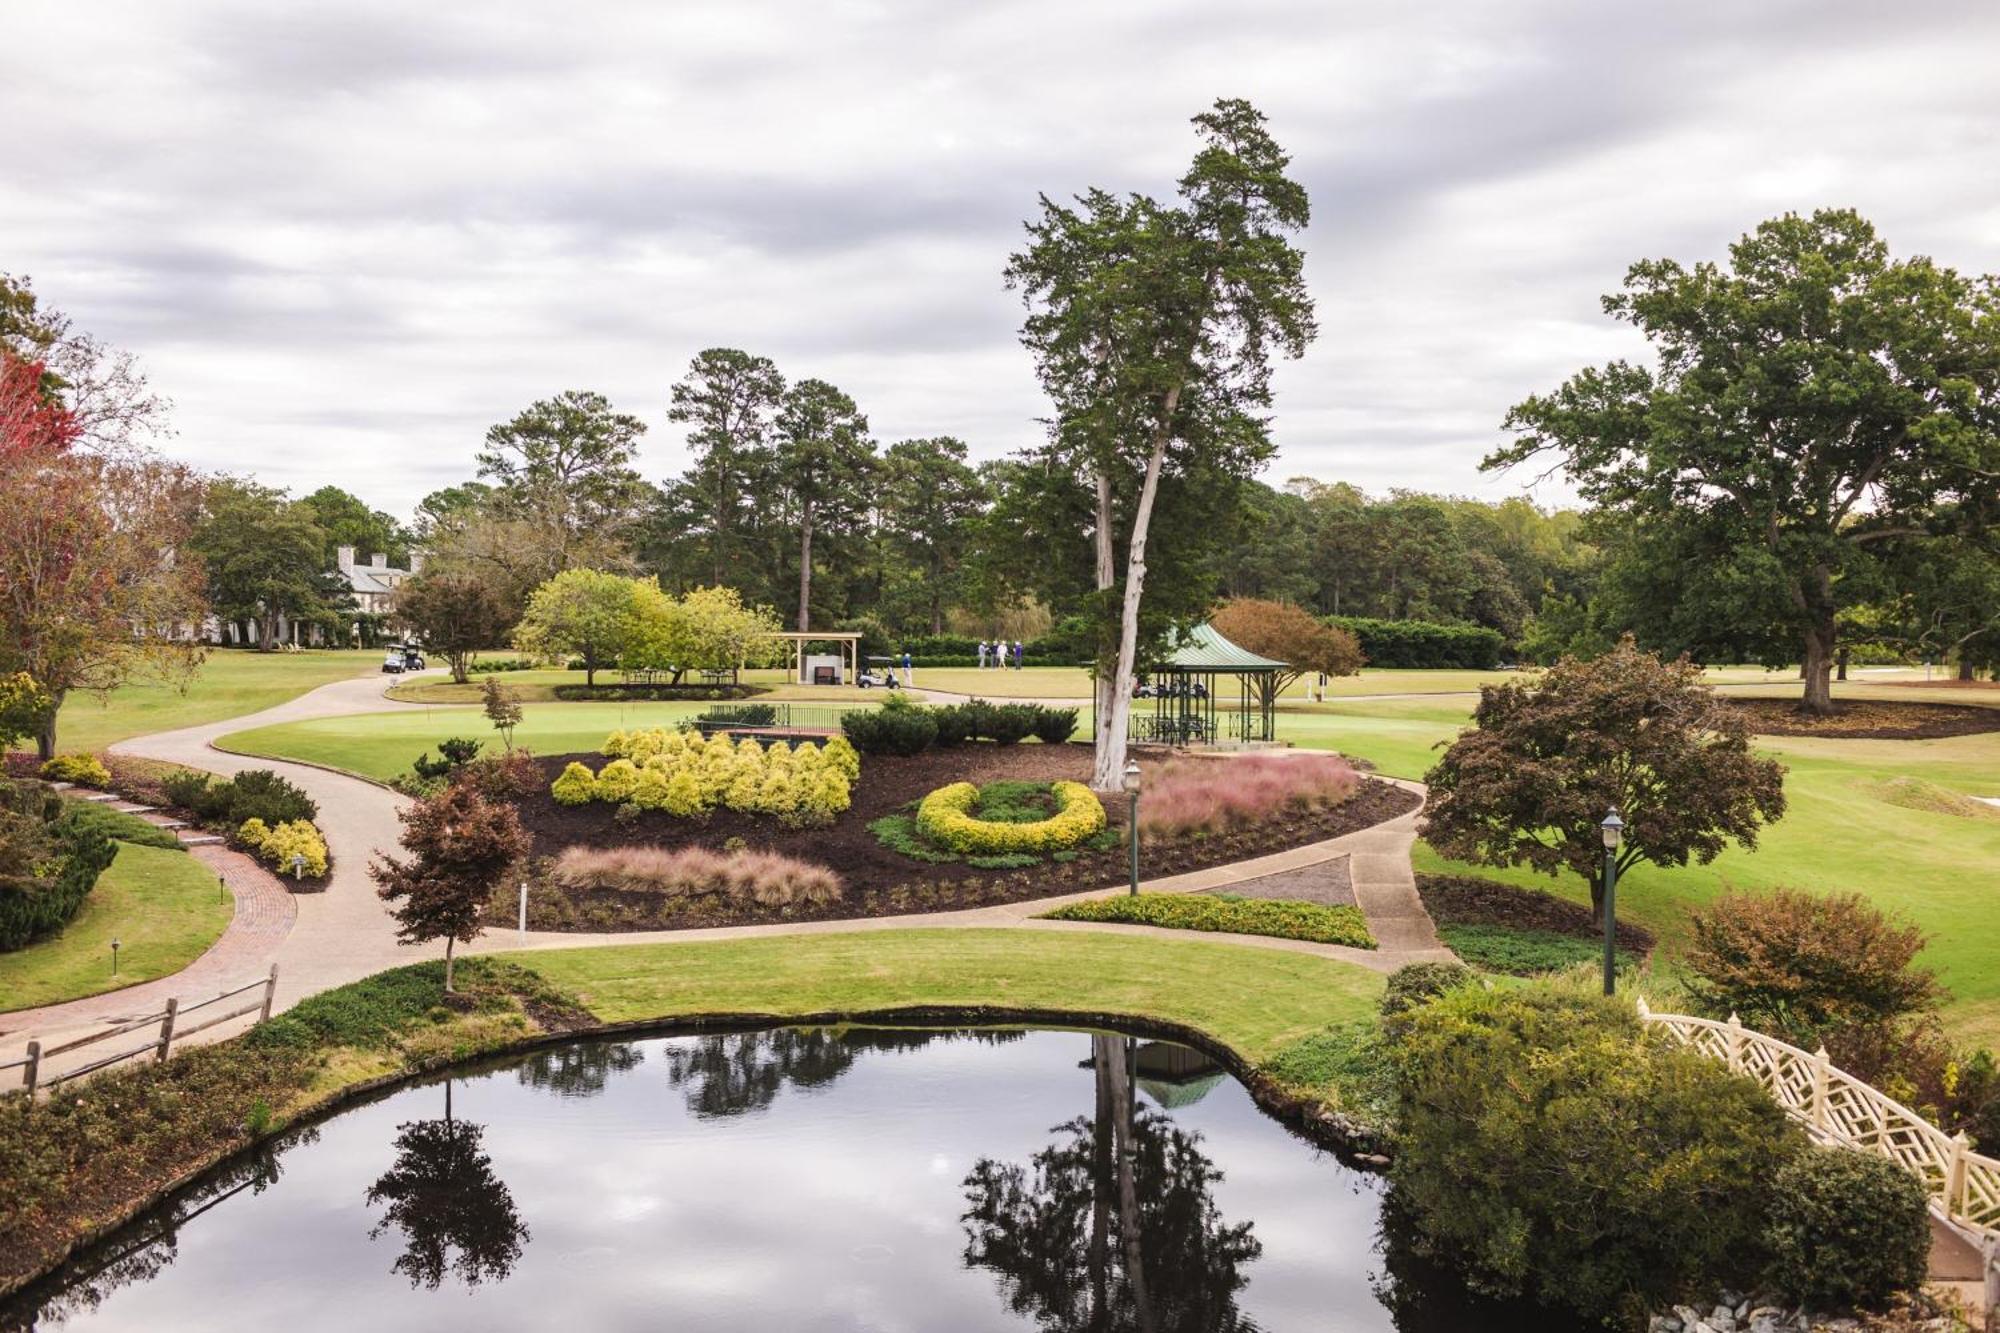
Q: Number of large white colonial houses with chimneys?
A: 1